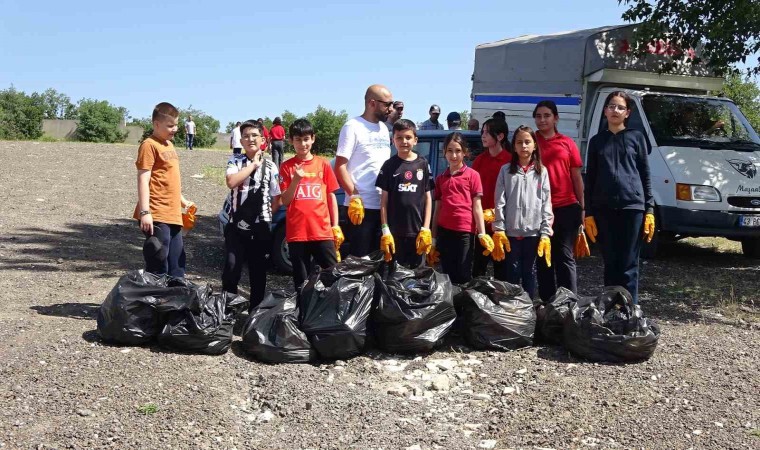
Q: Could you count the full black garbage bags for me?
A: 8